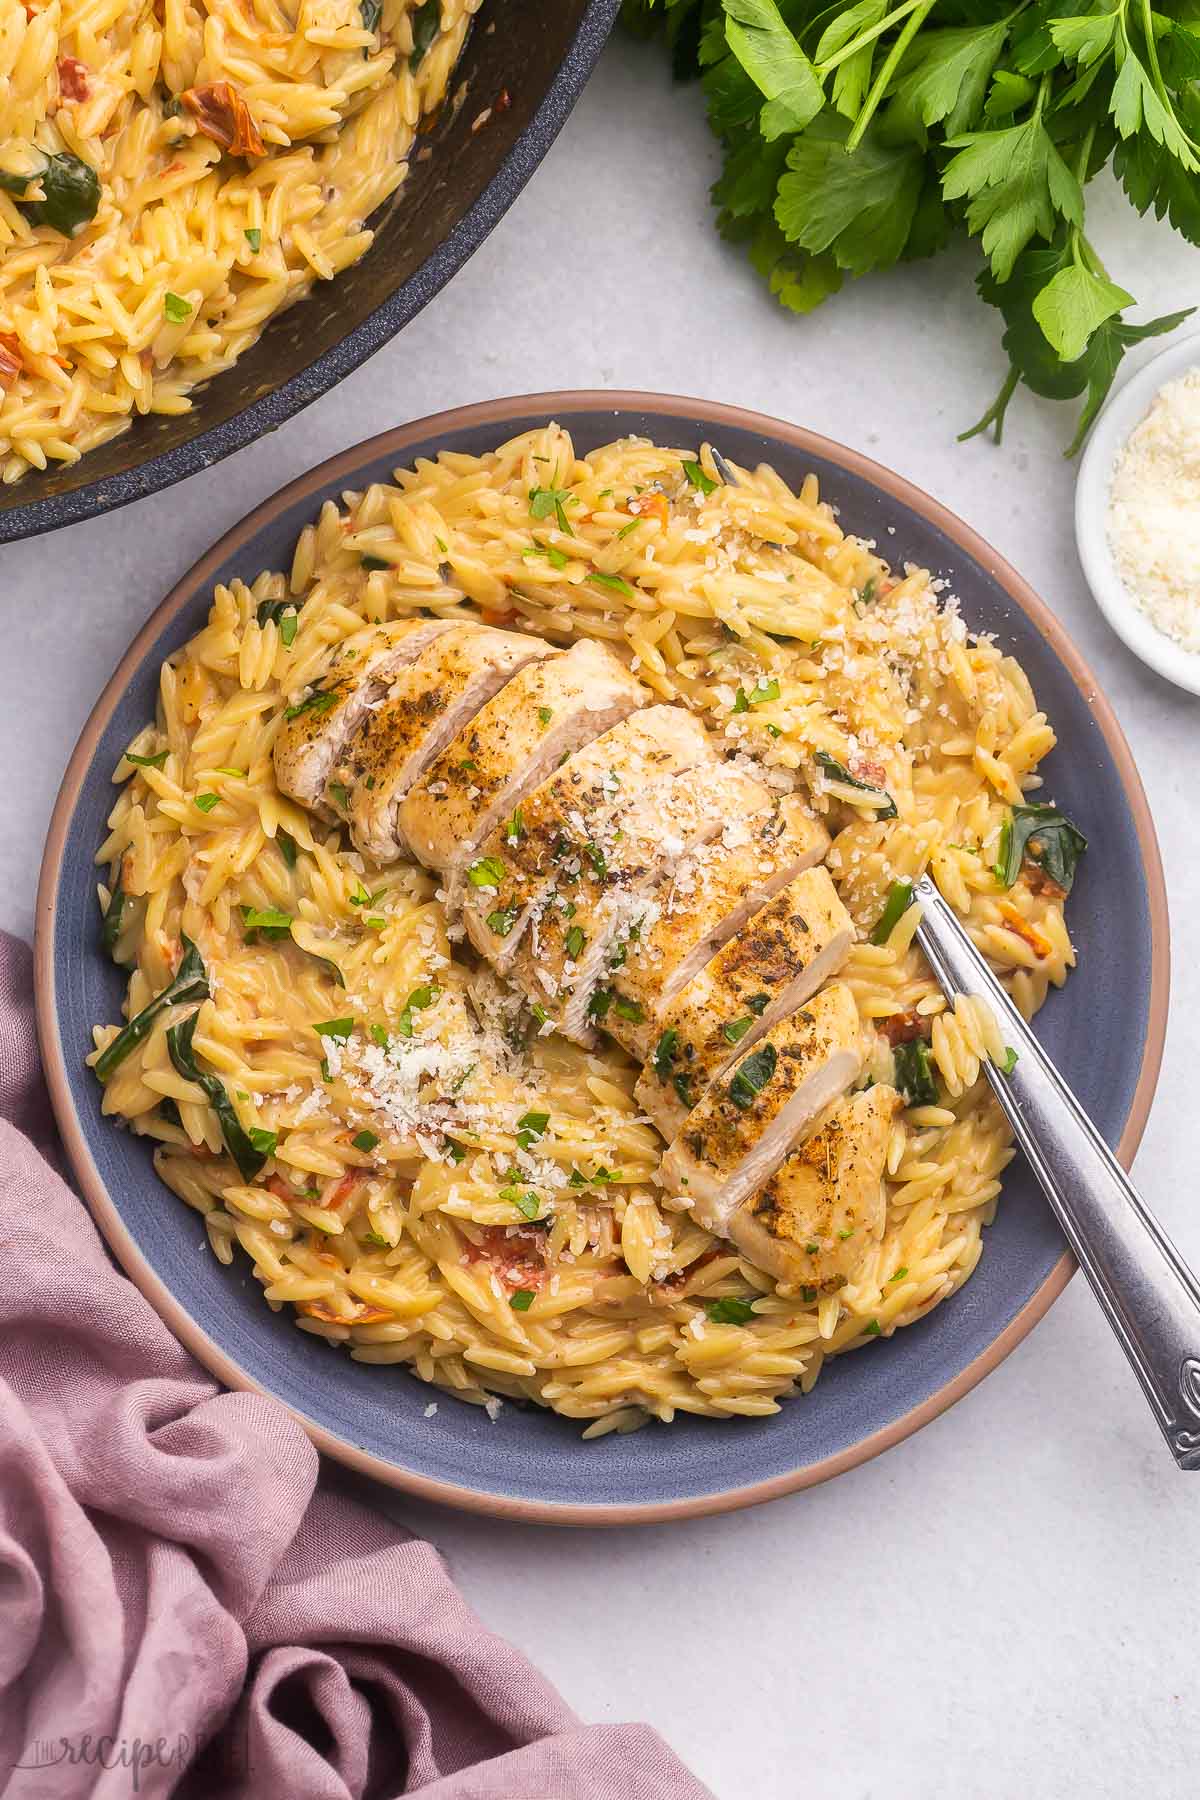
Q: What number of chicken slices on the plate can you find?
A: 9